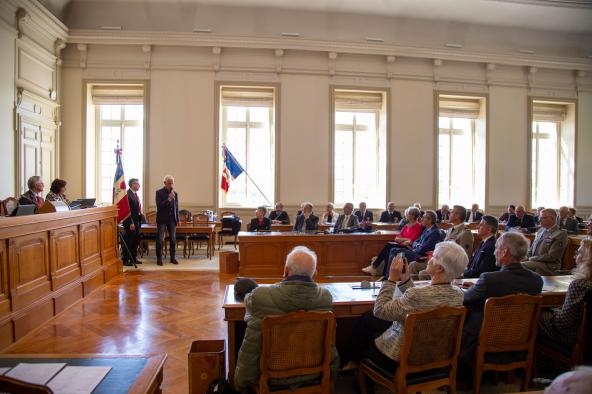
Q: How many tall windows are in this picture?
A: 5